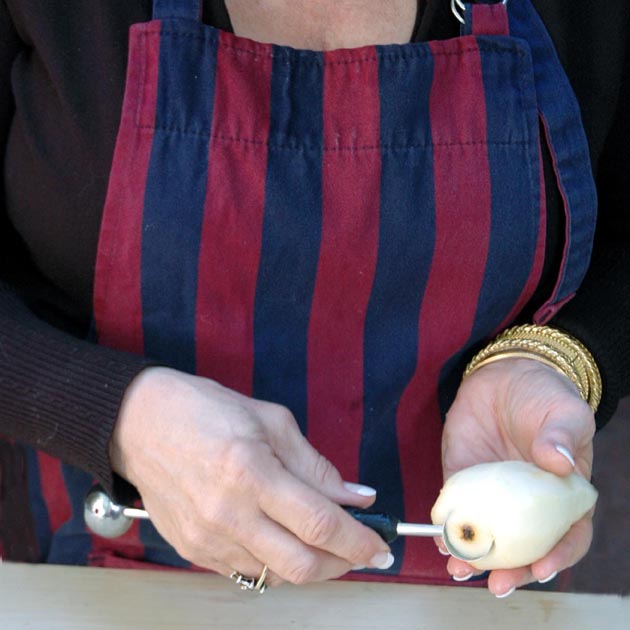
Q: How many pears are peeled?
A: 1